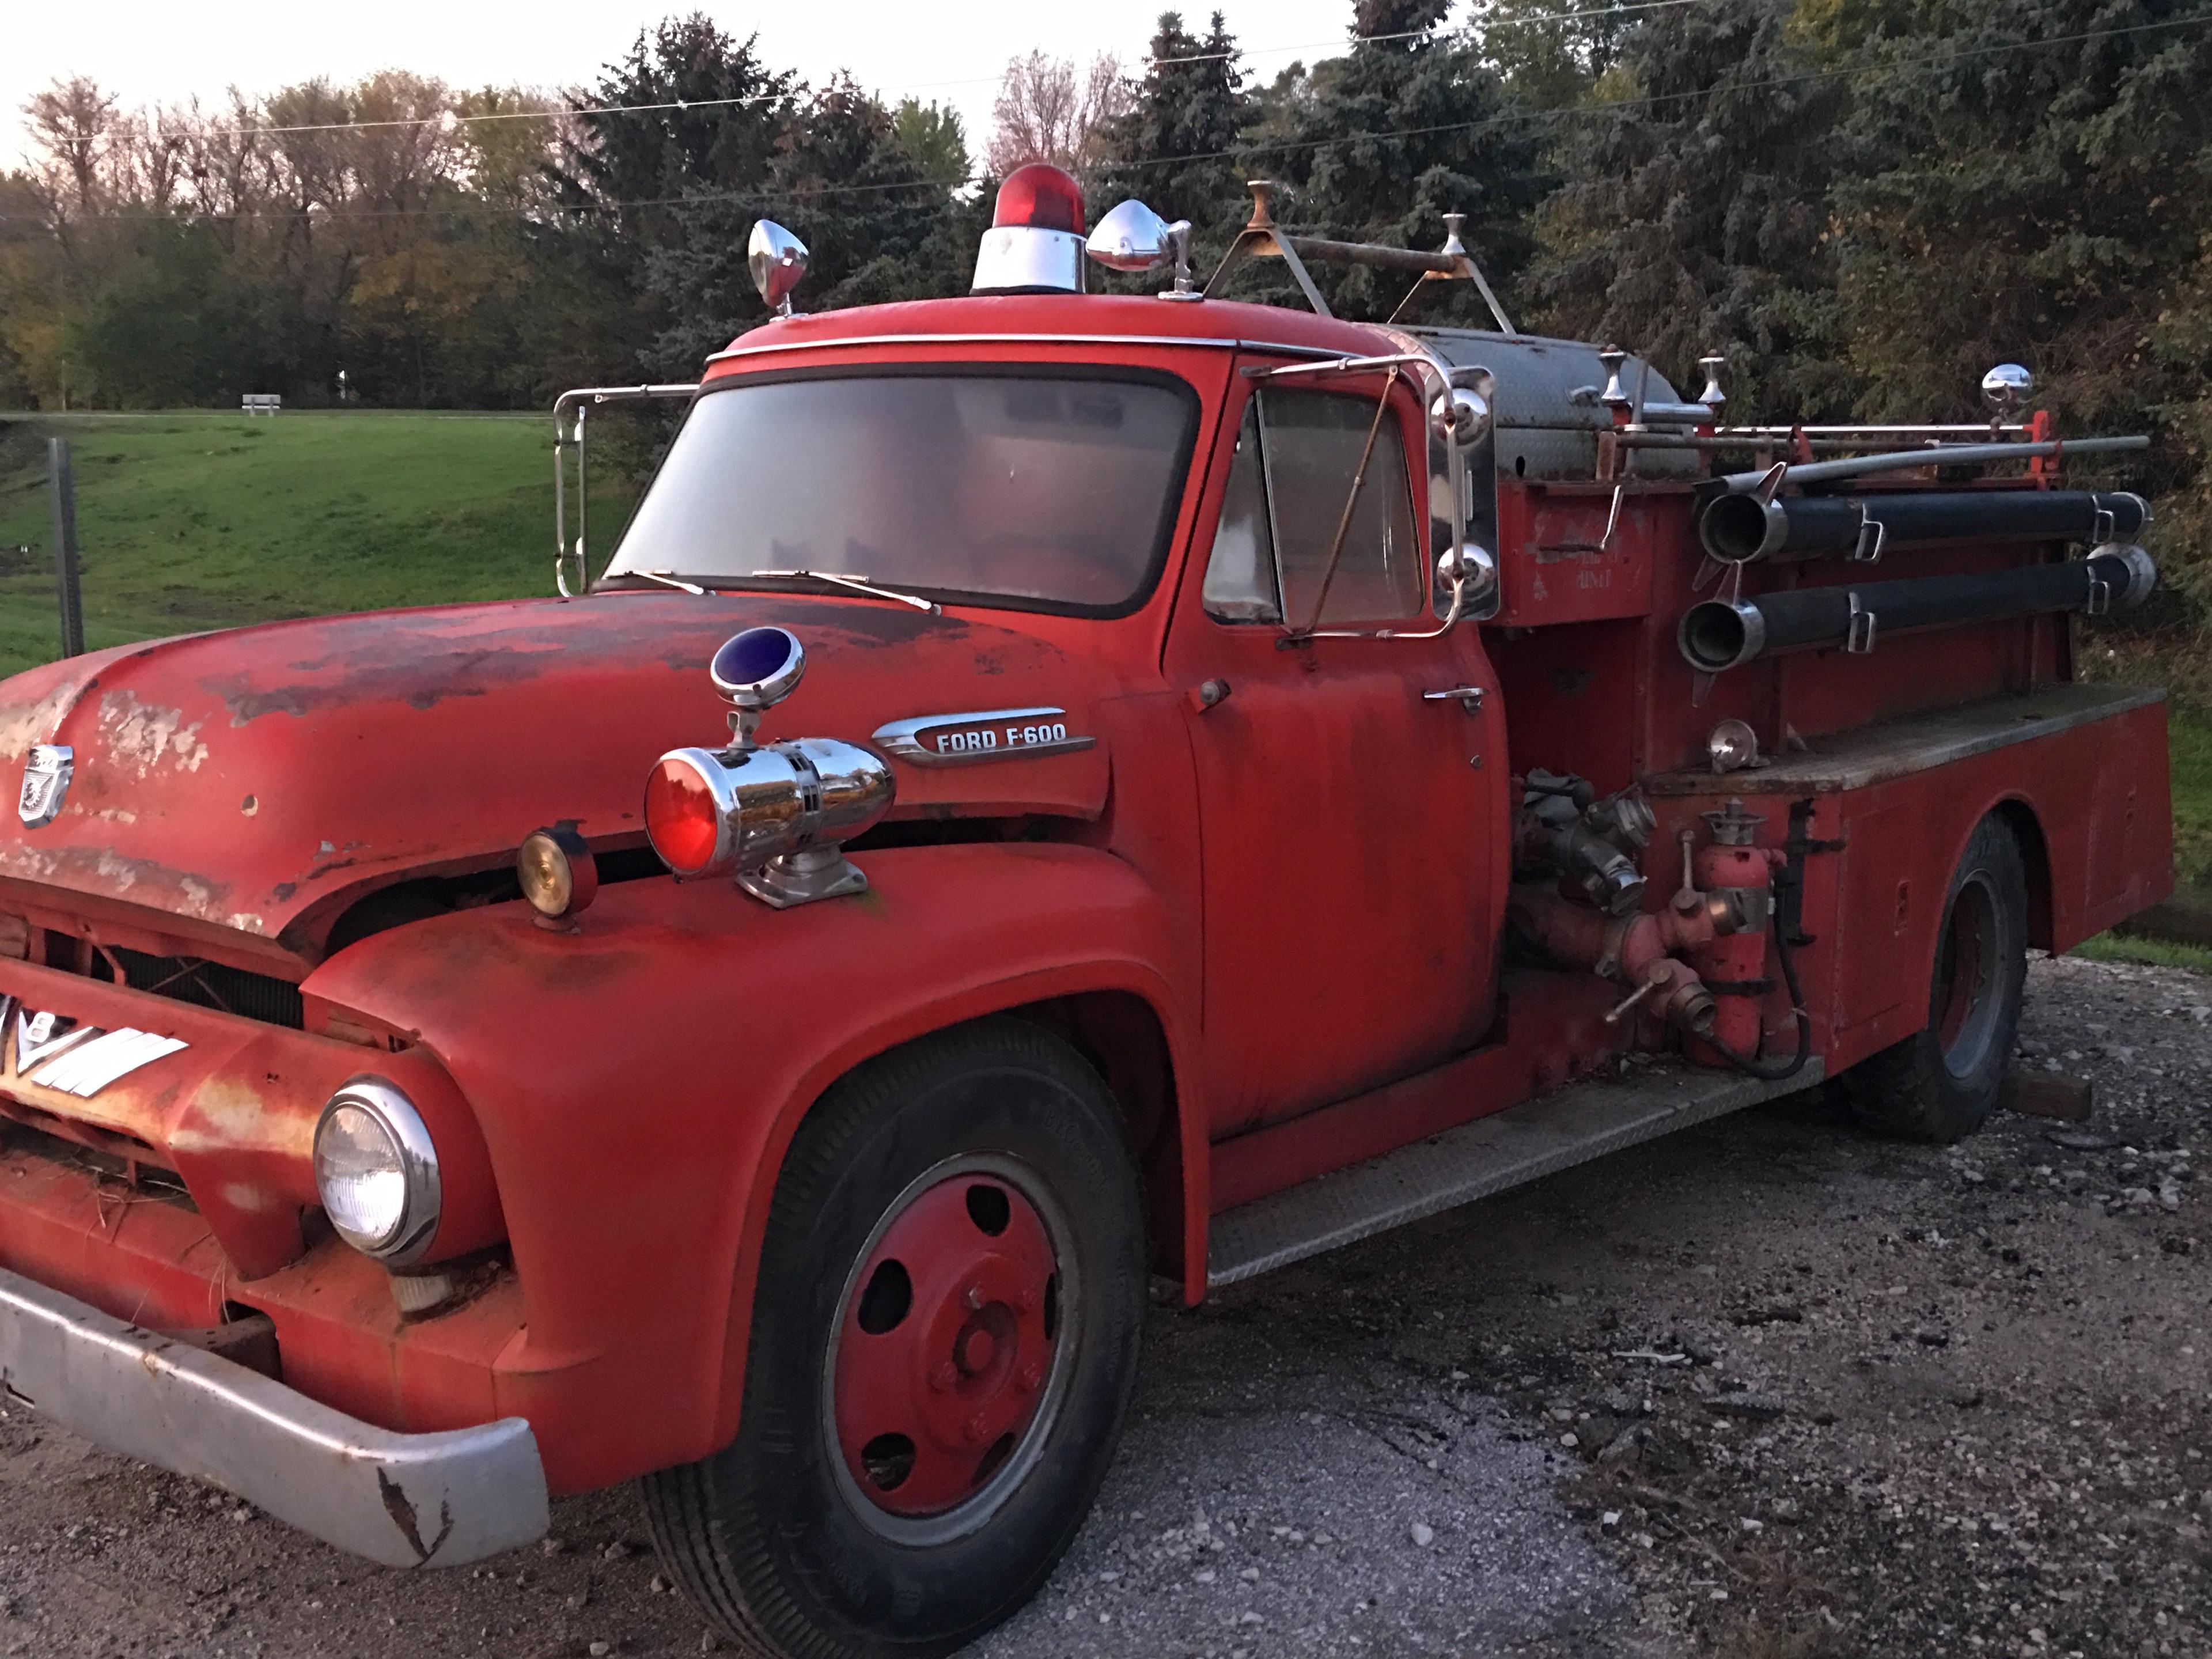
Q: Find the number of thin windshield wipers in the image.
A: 2